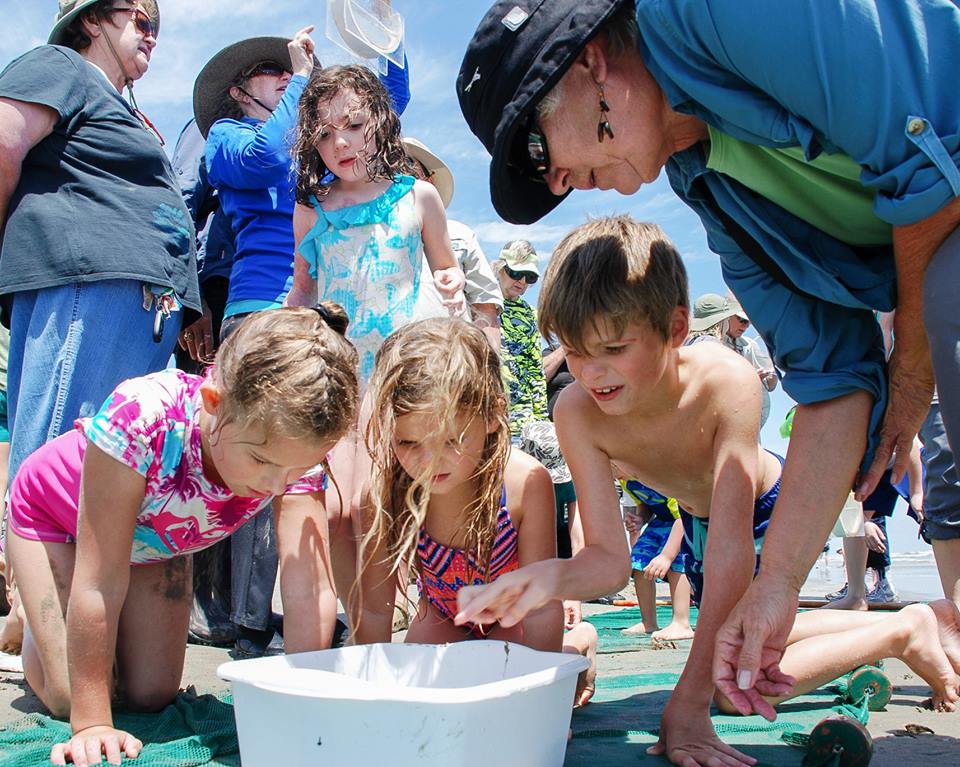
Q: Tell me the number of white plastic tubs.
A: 1